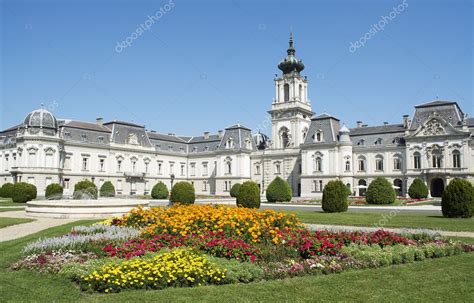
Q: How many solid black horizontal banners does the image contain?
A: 0